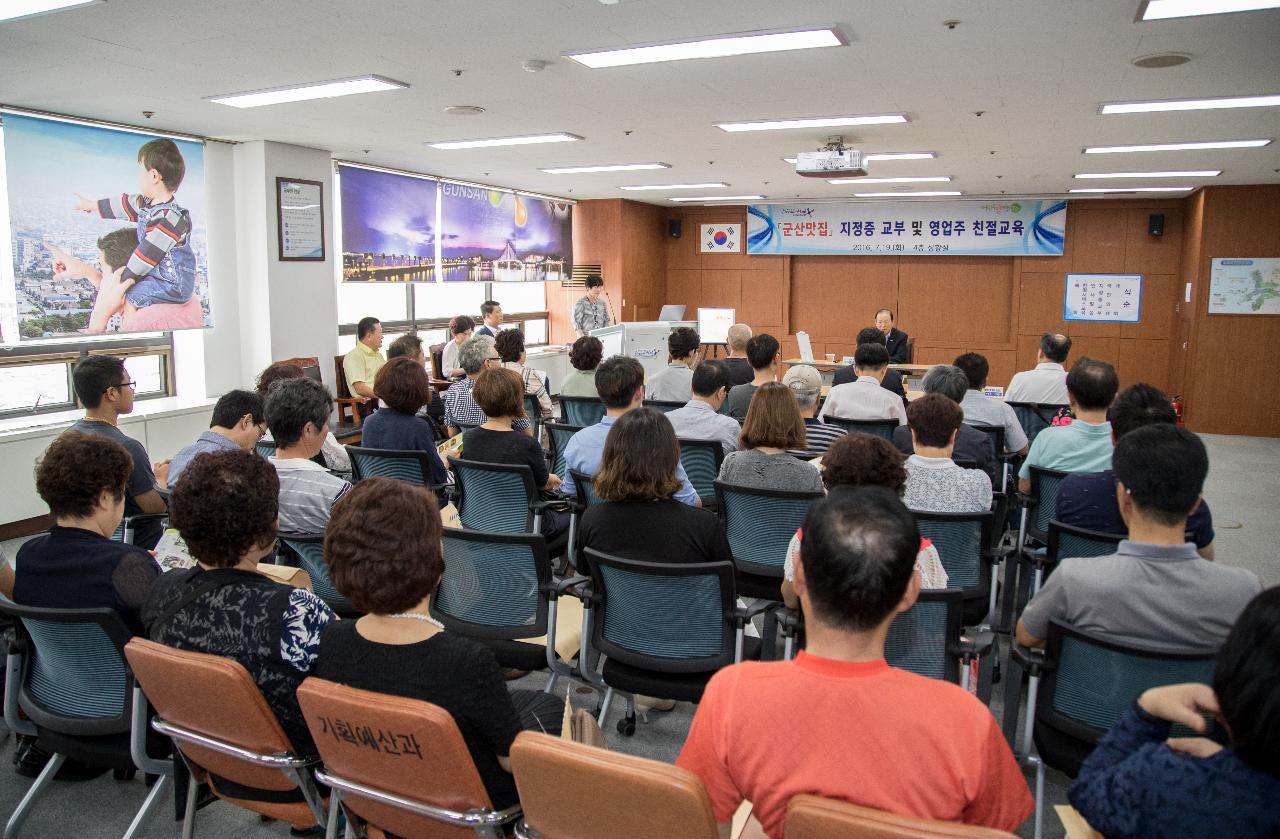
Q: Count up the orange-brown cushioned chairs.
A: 4